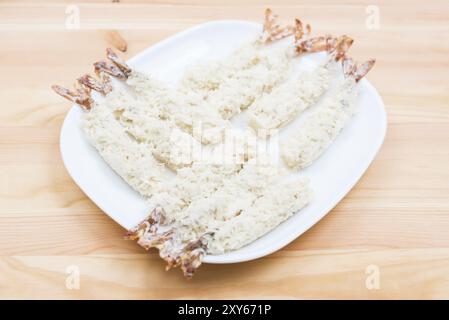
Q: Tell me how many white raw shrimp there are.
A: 10